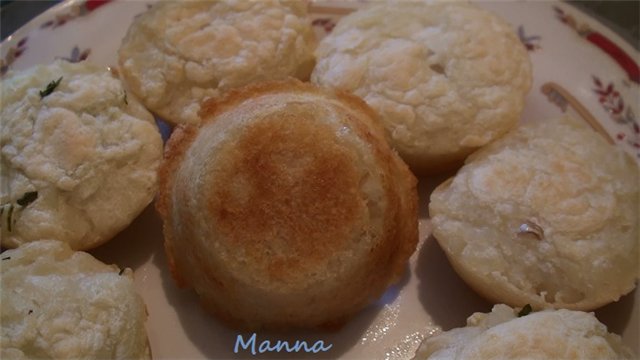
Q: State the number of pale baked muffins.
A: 6